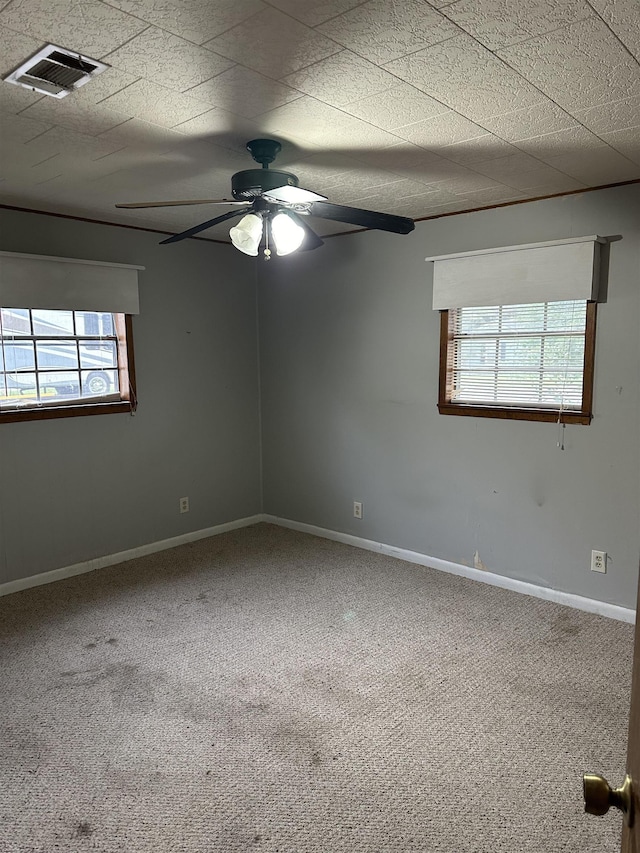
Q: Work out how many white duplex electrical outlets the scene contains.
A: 3